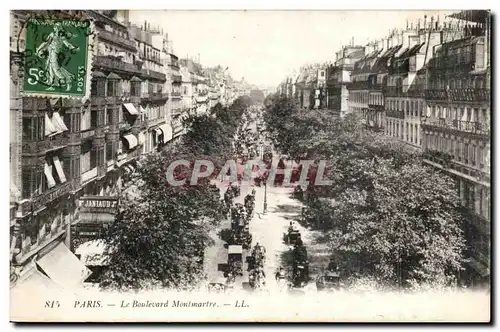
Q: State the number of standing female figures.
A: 1